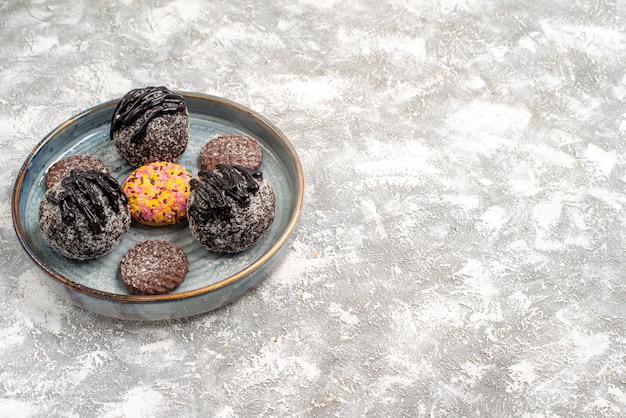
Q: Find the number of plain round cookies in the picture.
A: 3